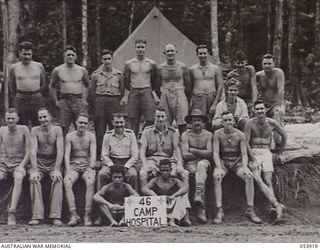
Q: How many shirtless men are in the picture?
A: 15